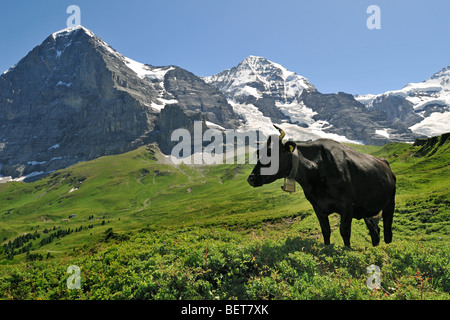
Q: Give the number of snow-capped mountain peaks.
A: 3